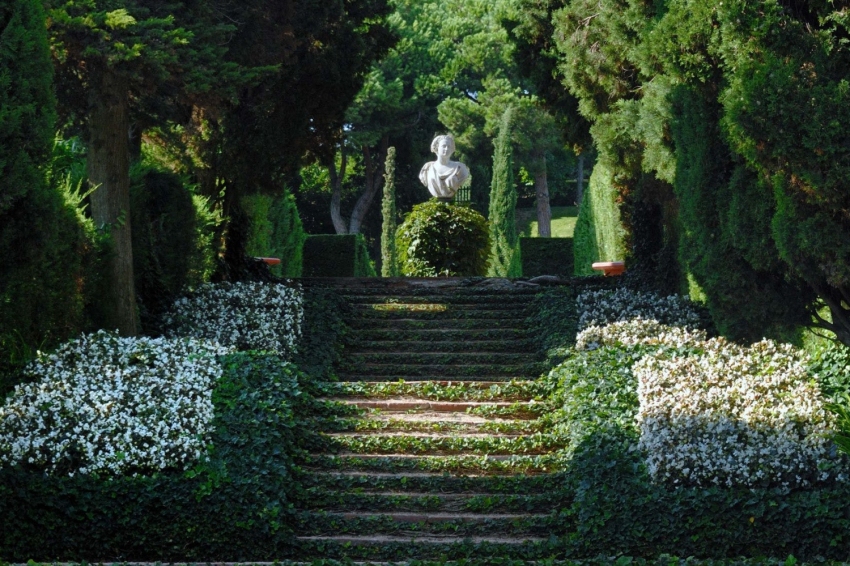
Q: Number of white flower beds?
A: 4